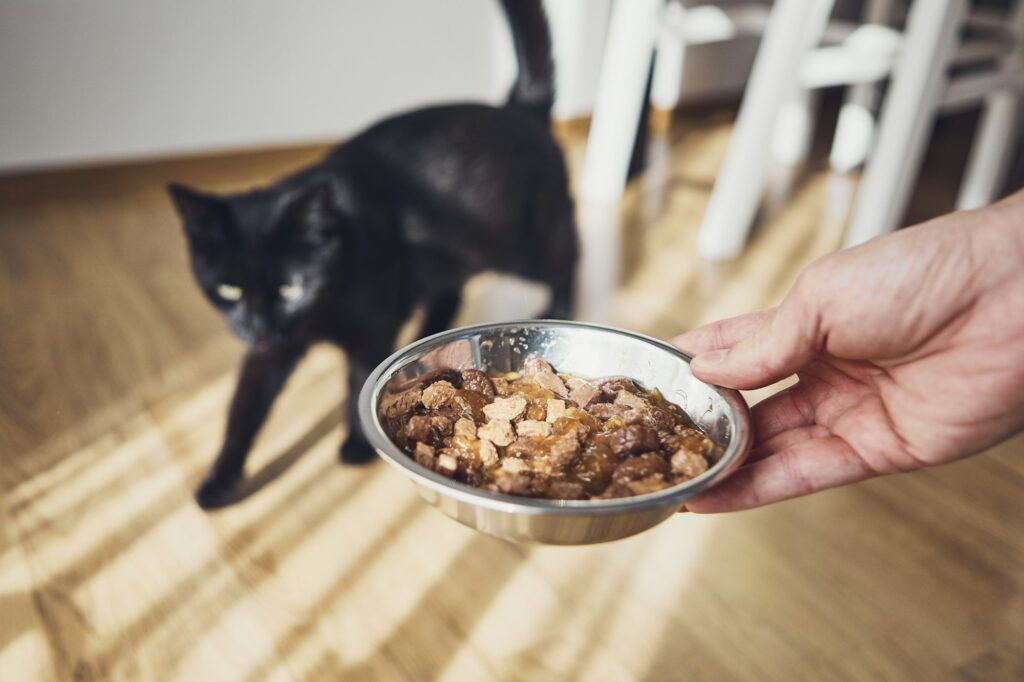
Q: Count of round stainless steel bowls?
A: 1